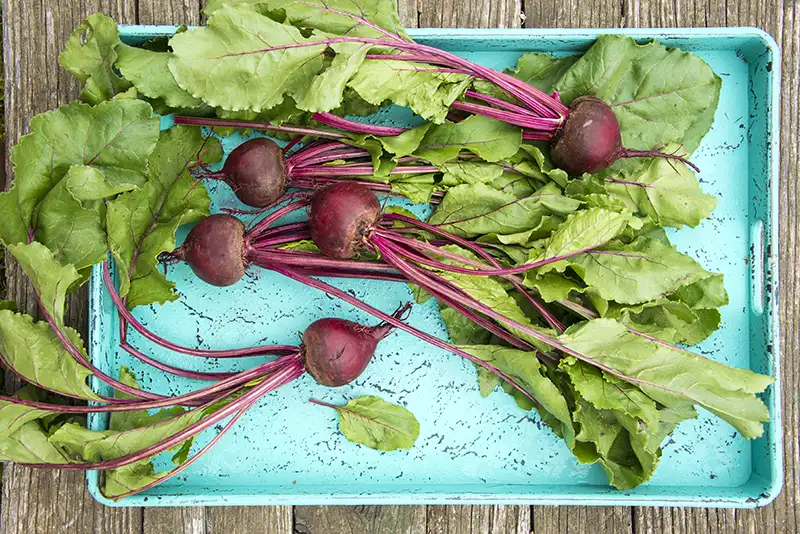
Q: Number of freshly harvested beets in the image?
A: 5